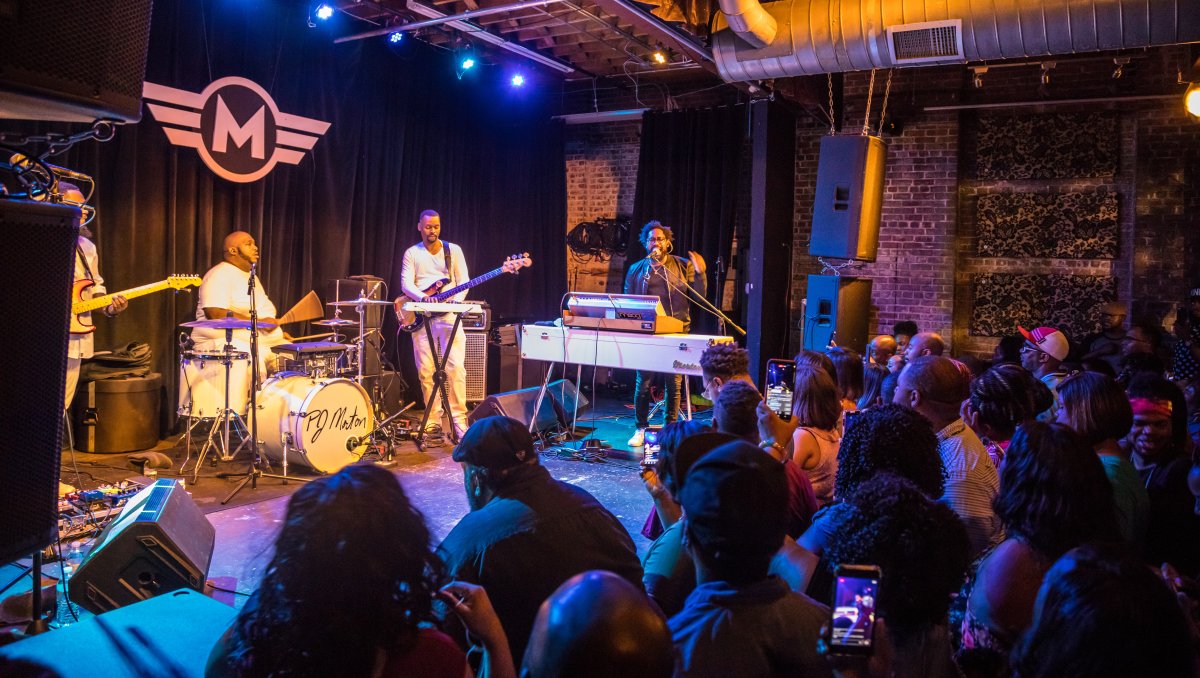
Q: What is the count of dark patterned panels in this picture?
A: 3